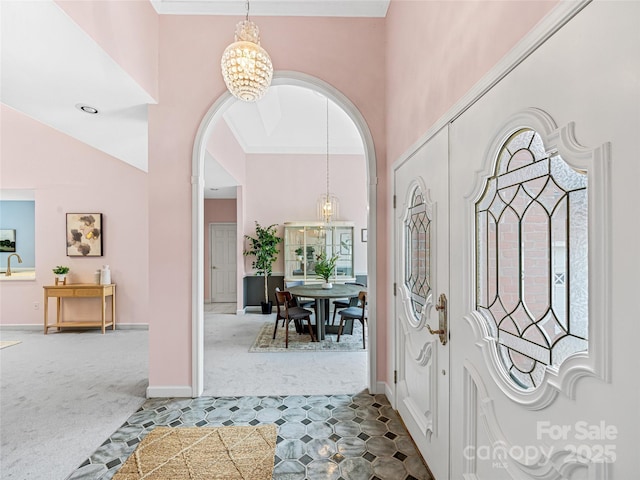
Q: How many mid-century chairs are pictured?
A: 4